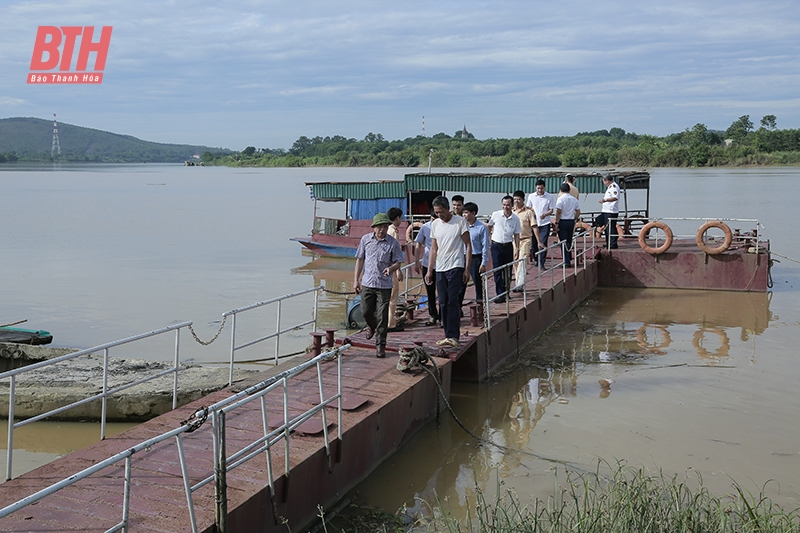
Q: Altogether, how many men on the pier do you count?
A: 12